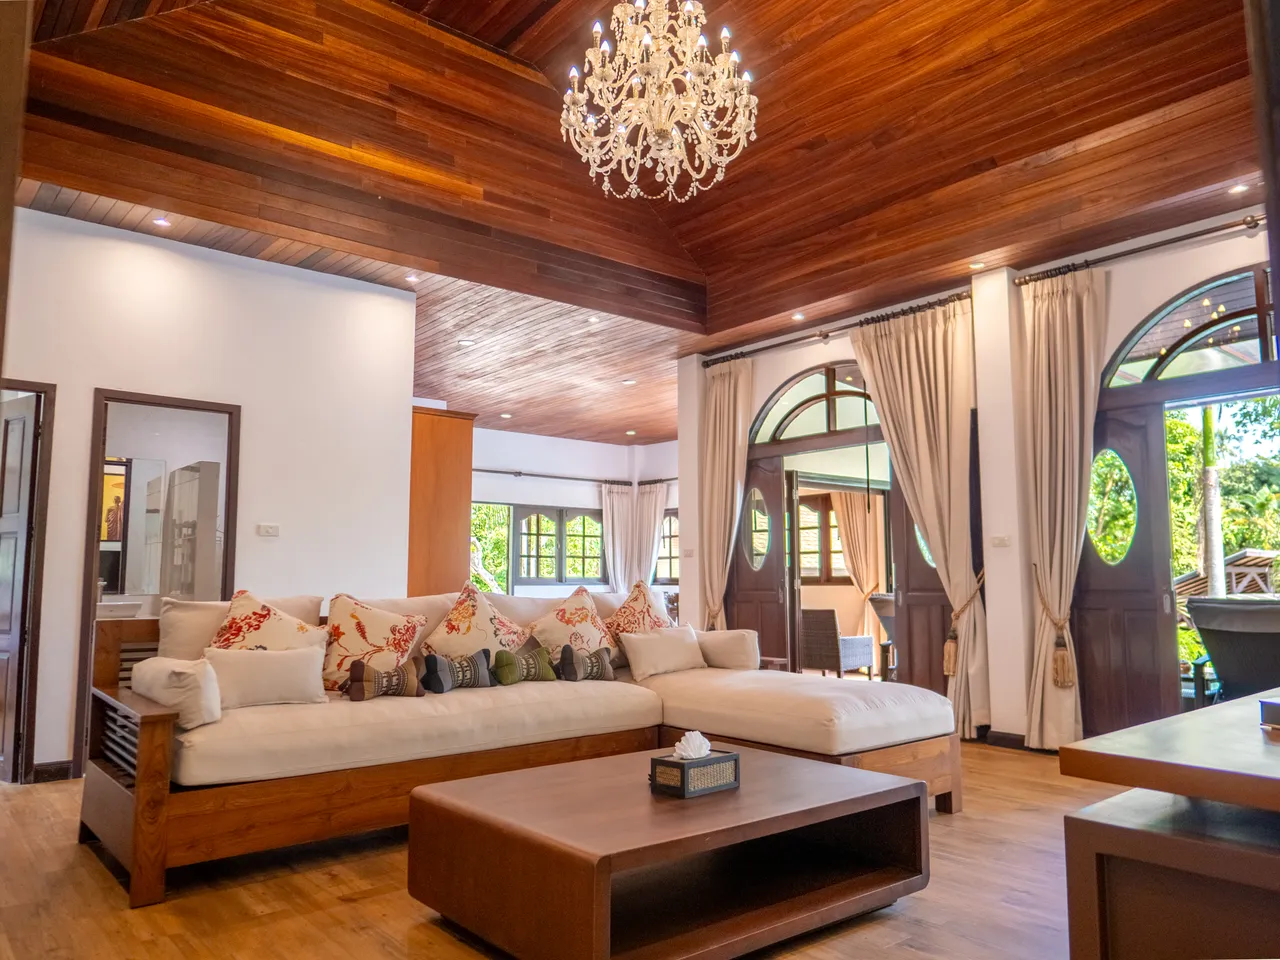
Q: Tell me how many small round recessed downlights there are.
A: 10